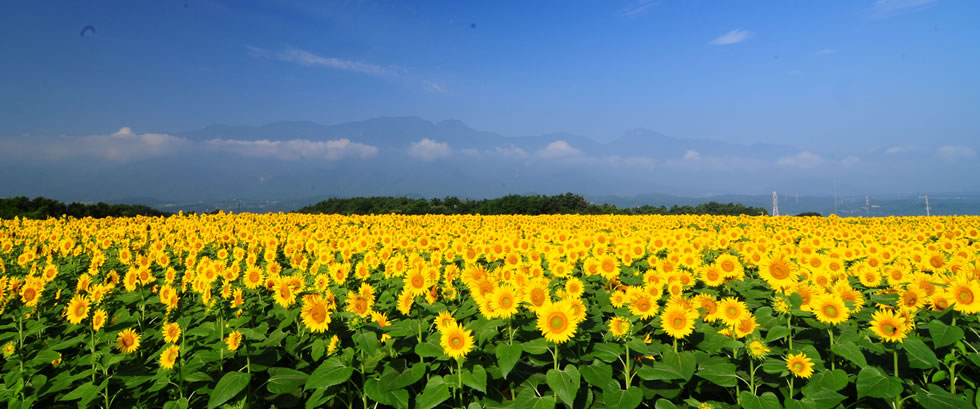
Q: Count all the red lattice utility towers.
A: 0